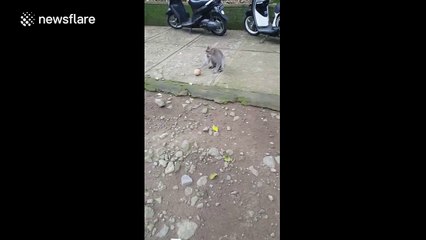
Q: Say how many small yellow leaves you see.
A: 3